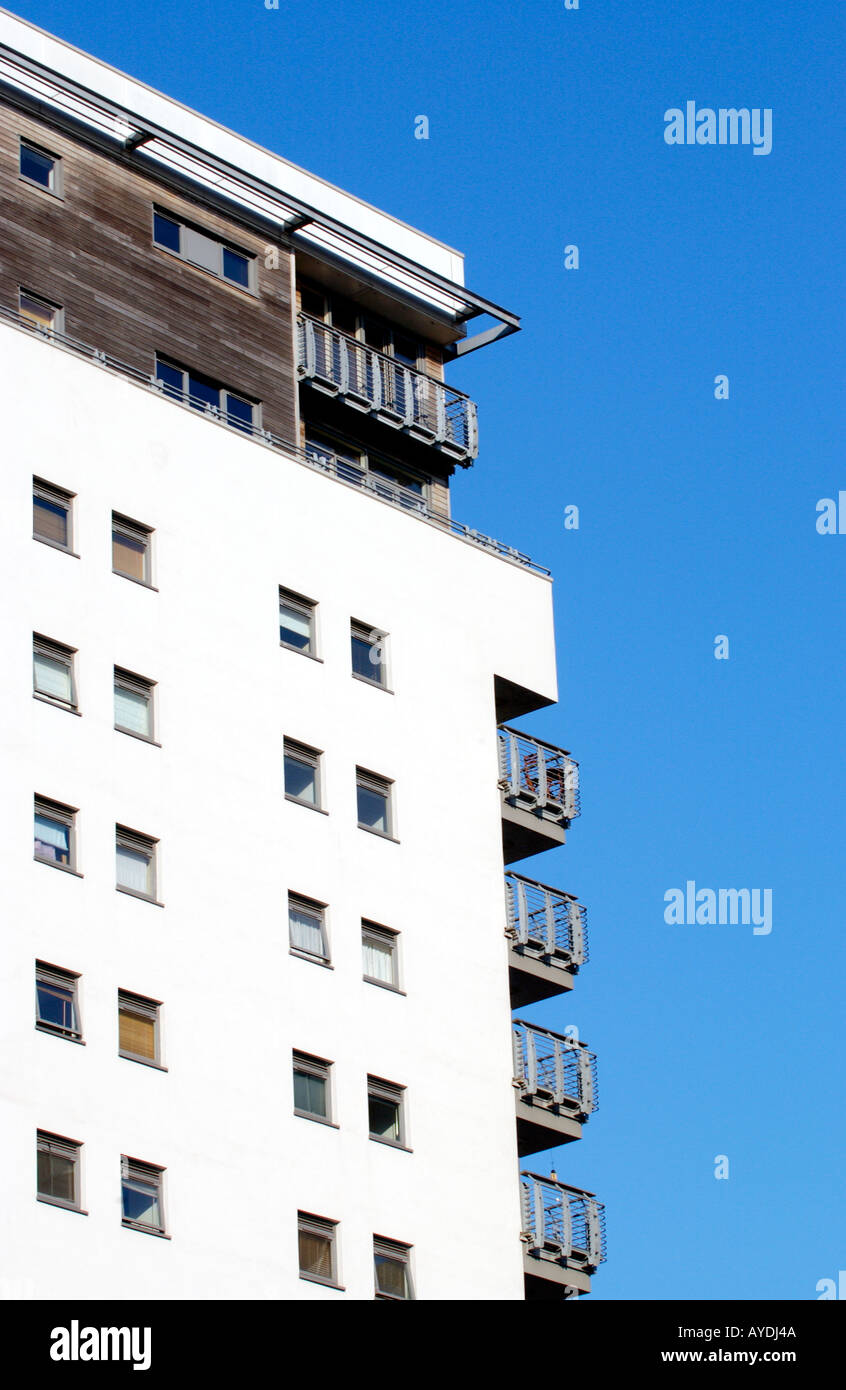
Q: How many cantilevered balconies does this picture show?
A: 5